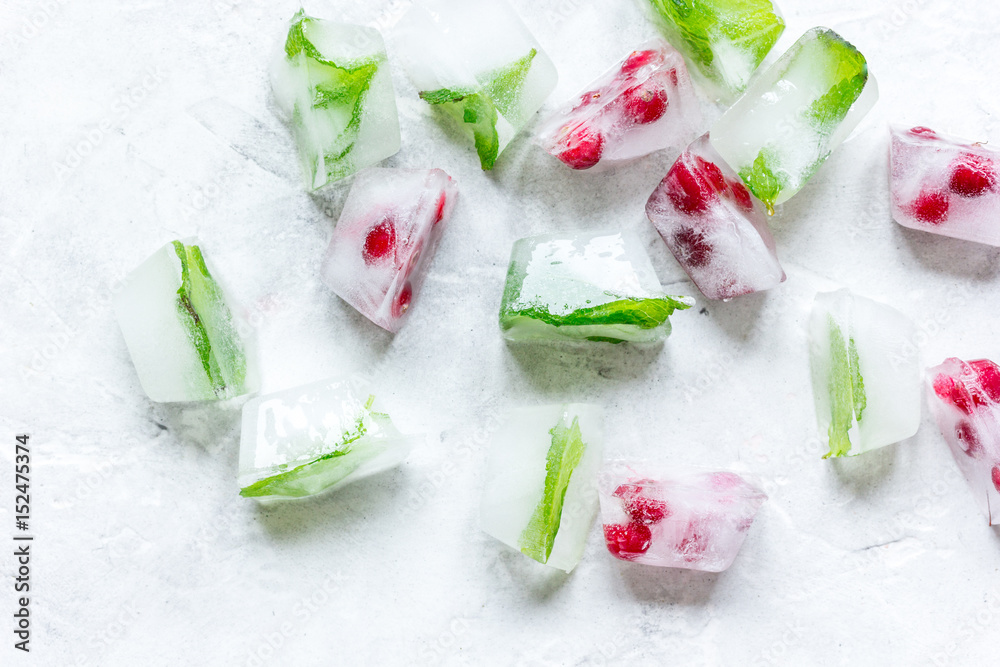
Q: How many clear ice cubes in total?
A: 0